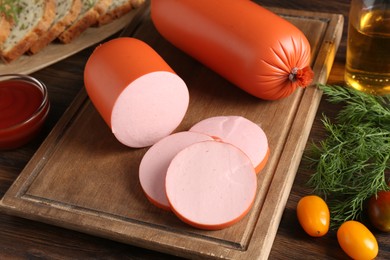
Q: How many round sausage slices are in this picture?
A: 3